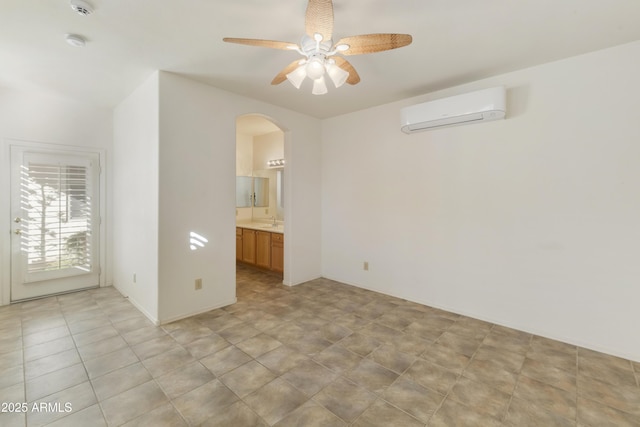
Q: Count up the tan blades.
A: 5